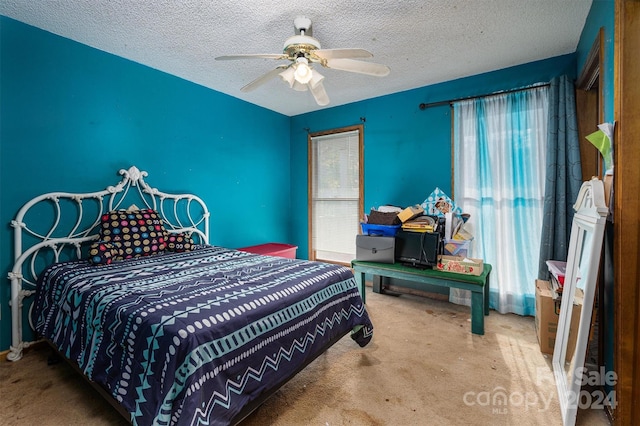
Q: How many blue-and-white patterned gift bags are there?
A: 1